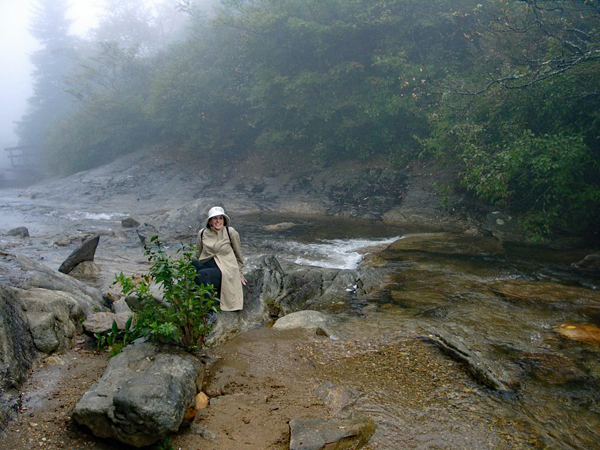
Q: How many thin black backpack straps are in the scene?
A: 2